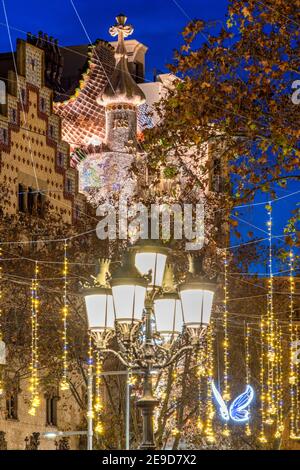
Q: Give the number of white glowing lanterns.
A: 5